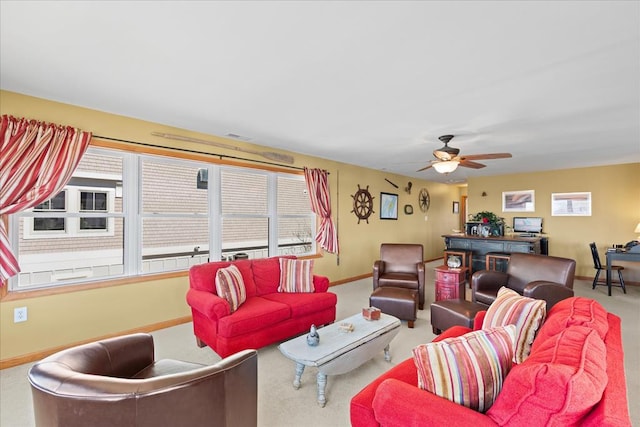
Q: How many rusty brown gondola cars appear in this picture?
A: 0